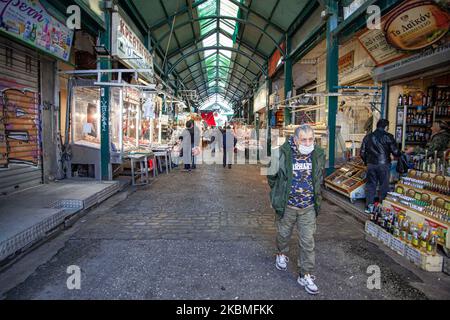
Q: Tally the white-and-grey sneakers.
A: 2